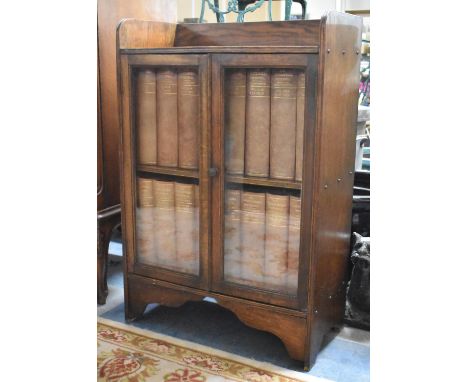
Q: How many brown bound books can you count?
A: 14